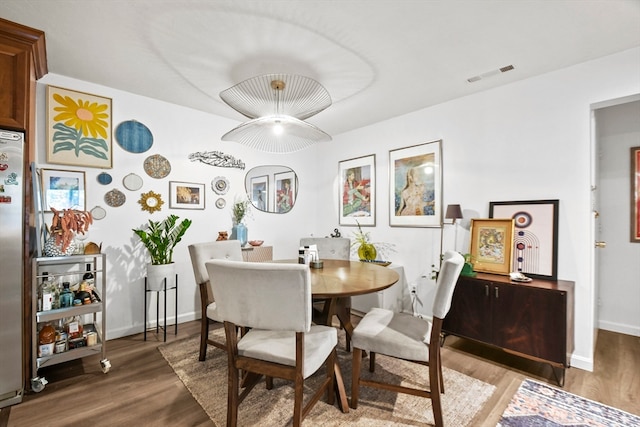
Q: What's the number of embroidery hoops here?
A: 6